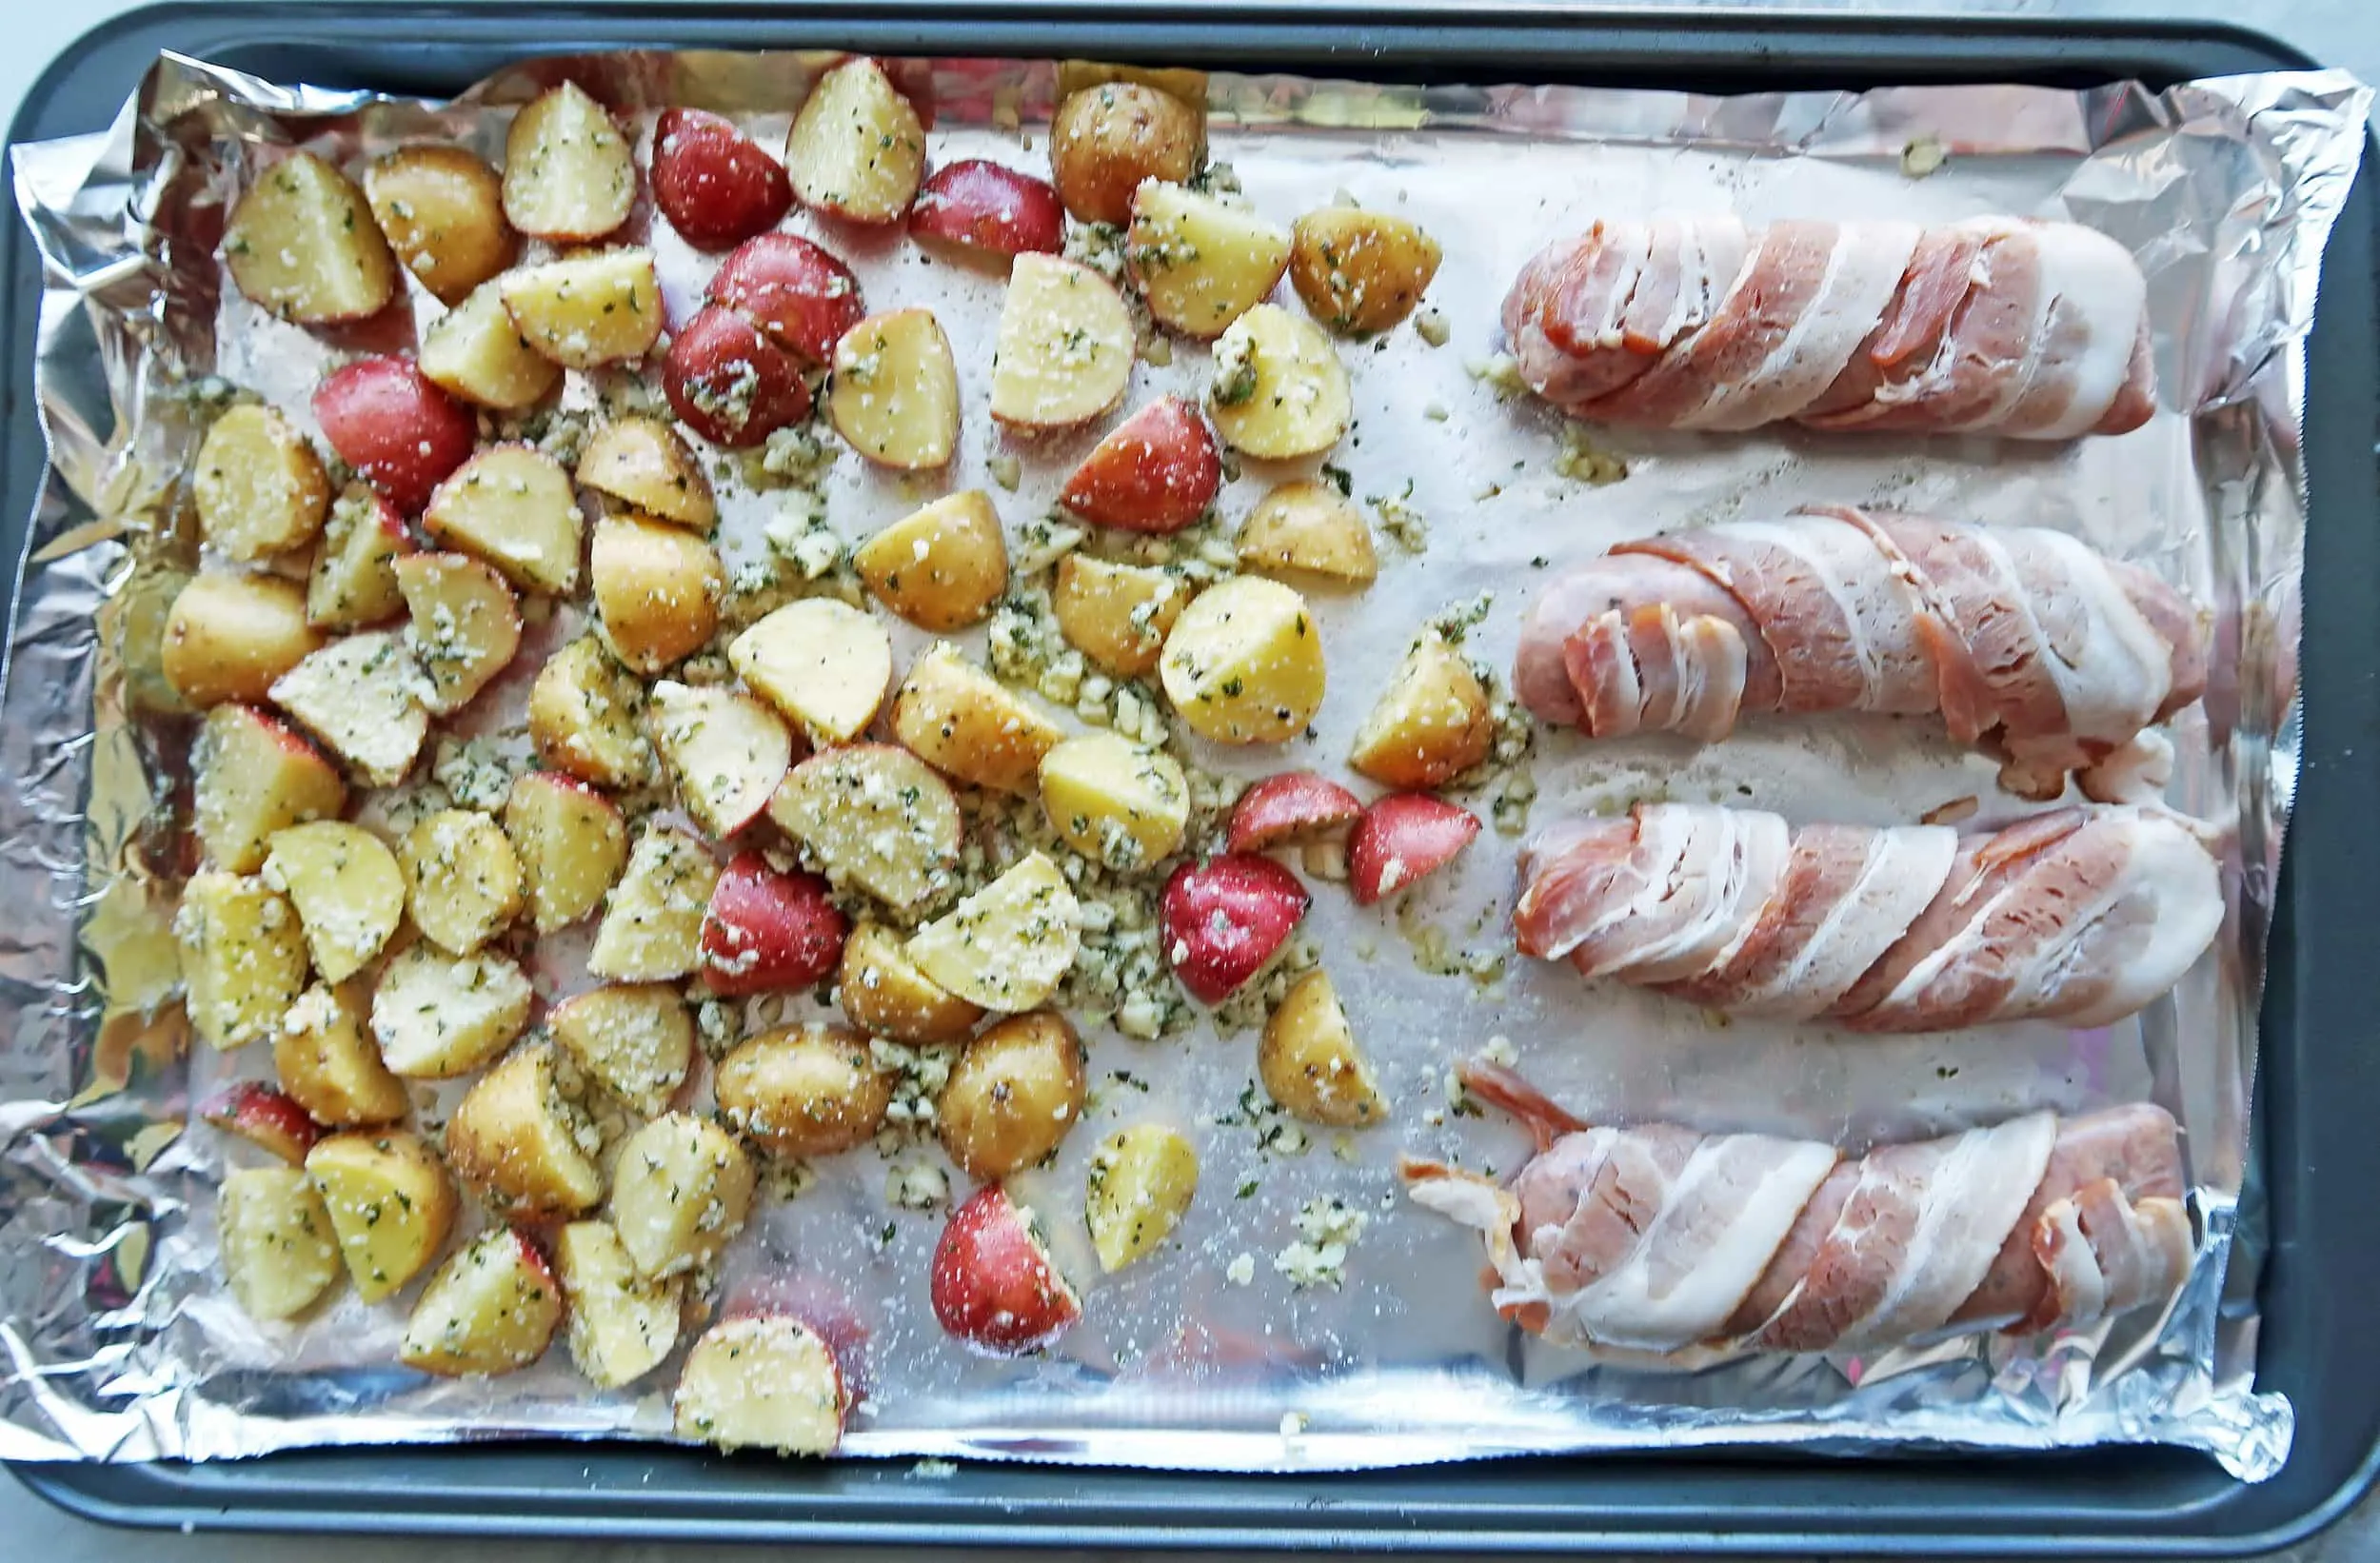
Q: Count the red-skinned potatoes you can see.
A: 12